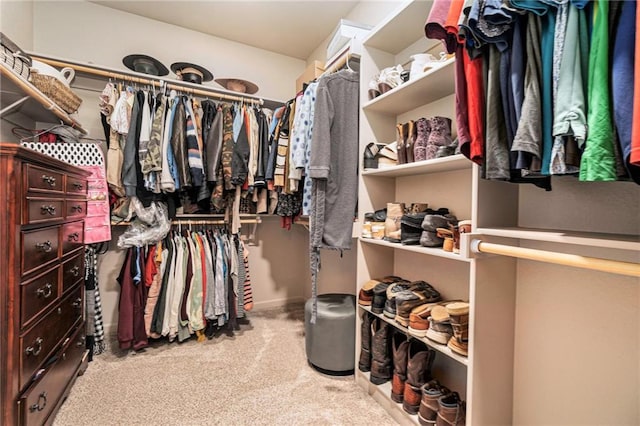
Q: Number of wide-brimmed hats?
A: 3